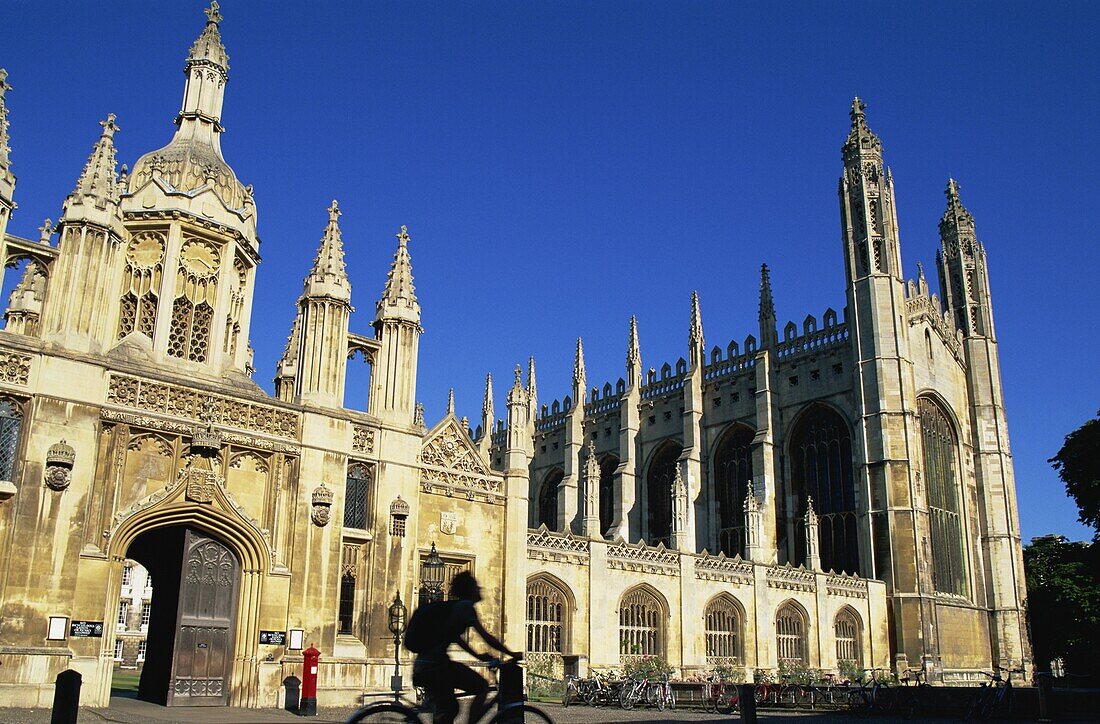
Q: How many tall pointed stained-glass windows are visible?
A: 6